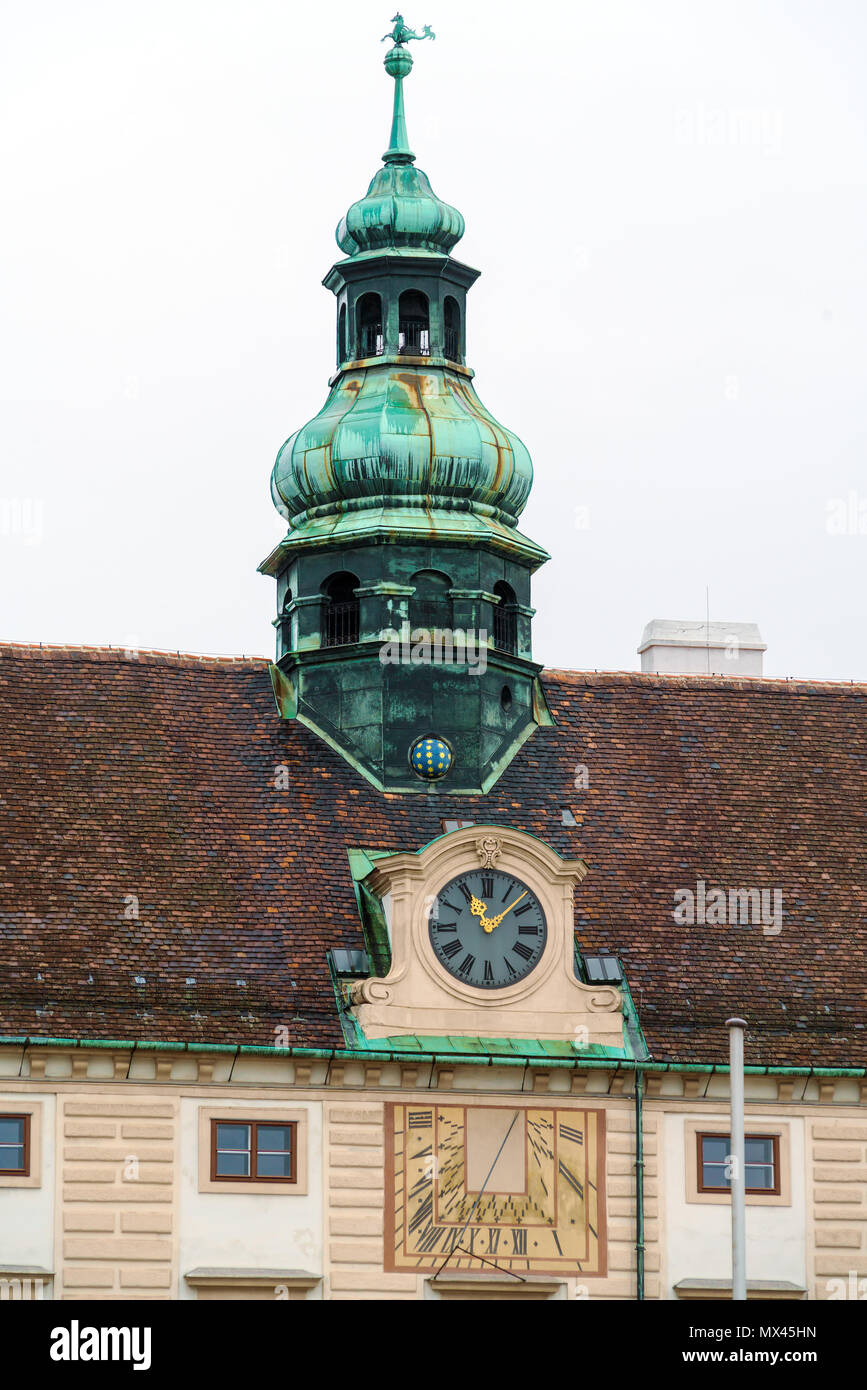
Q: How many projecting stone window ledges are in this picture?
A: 4